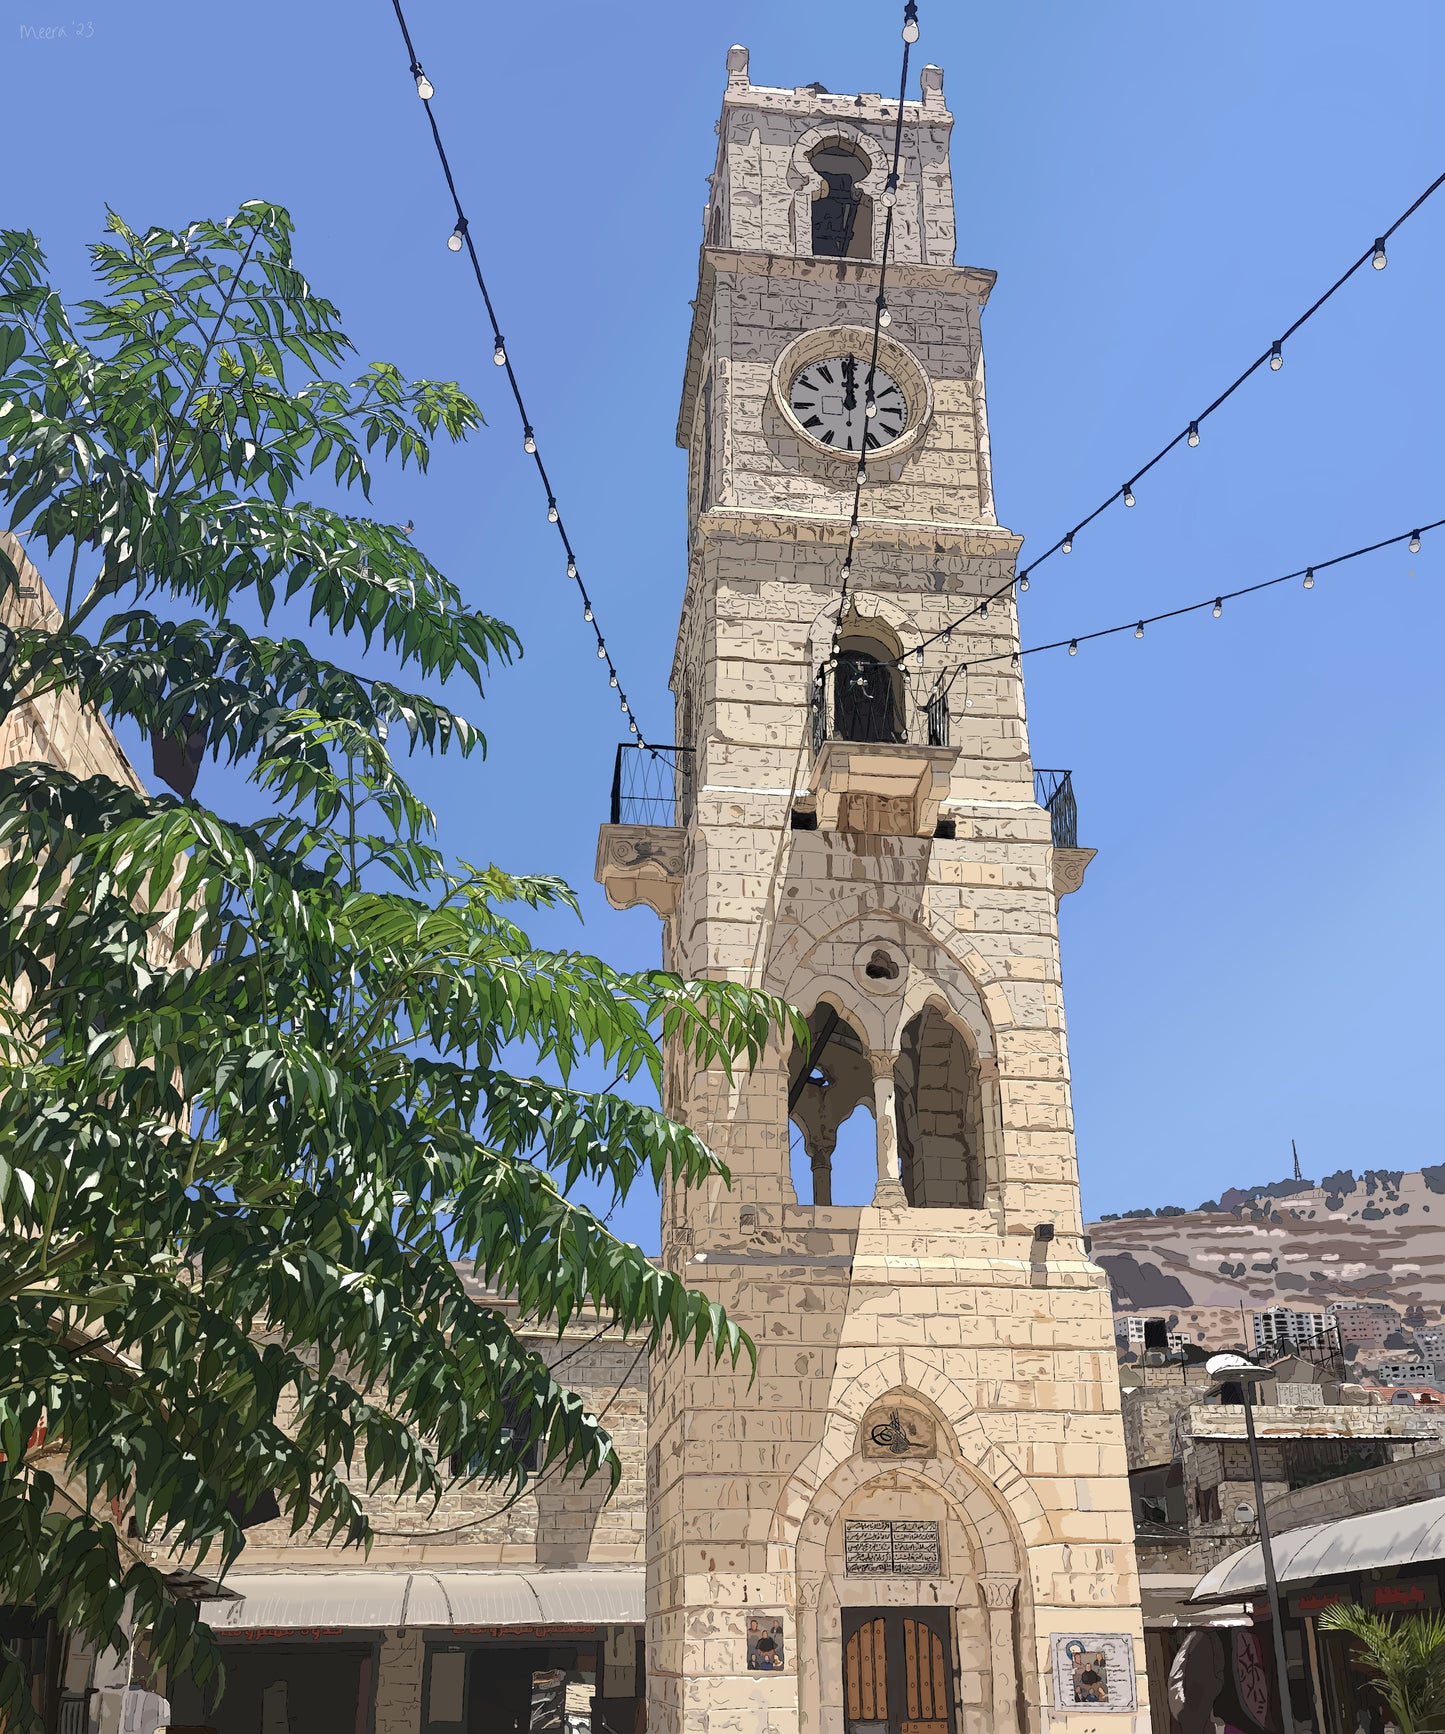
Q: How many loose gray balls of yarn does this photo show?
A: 0